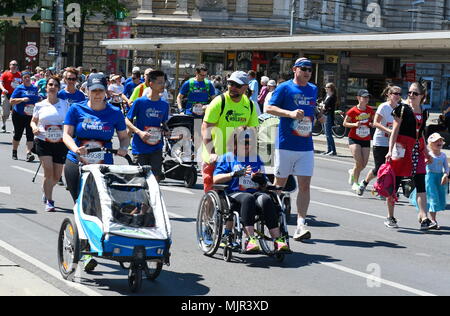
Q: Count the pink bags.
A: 1